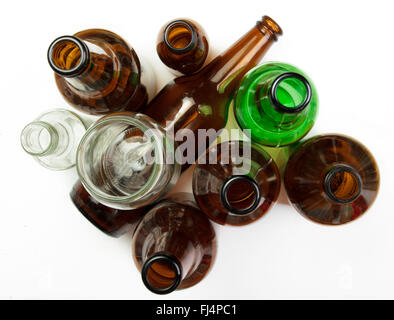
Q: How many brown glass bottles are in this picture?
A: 6